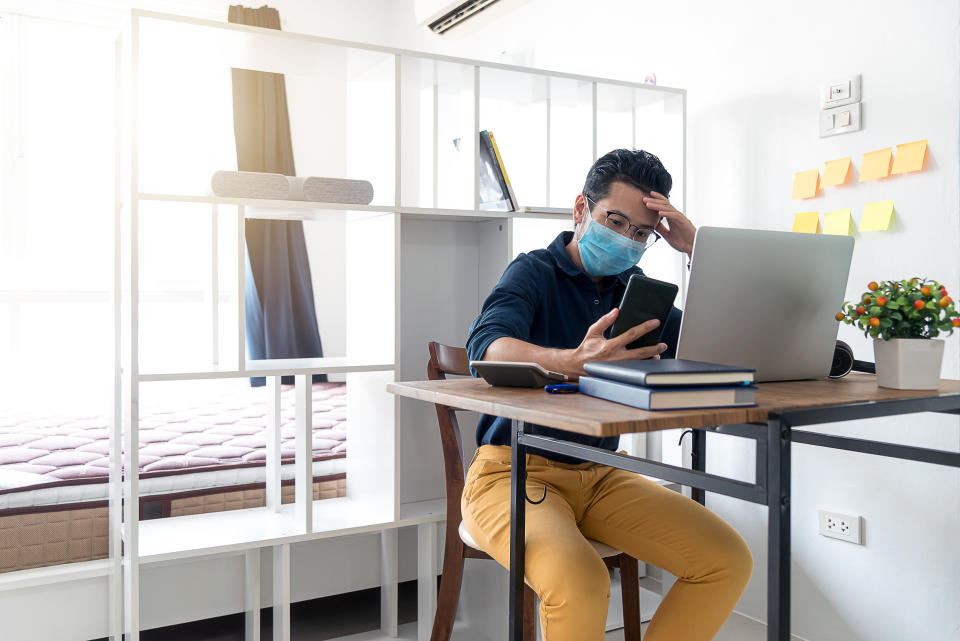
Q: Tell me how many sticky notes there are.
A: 7